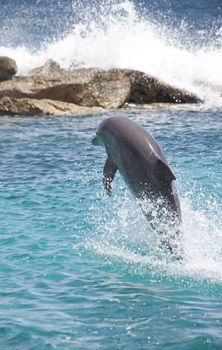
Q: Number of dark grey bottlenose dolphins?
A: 1